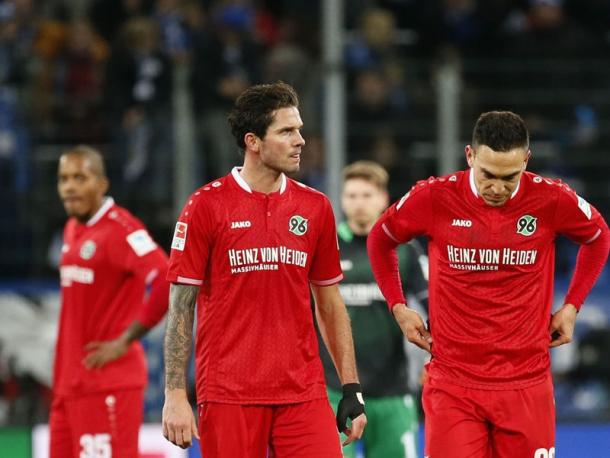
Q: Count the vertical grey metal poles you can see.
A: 3